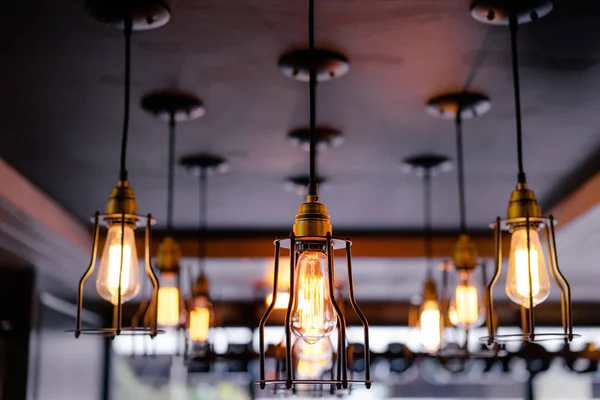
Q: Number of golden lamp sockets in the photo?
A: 7